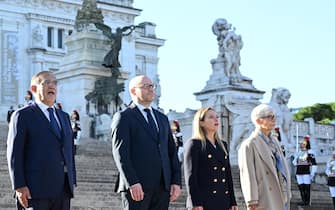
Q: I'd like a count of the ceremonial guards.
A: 7